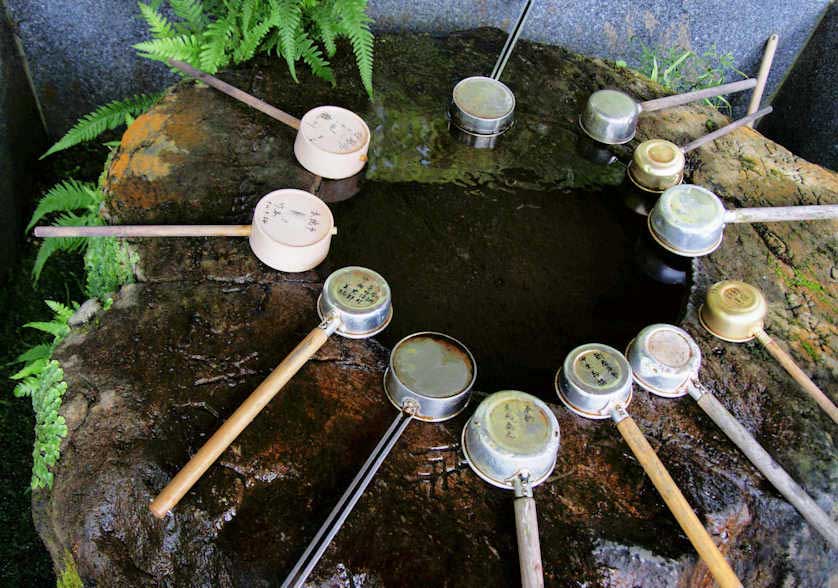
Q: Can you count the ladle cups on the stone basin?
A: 12